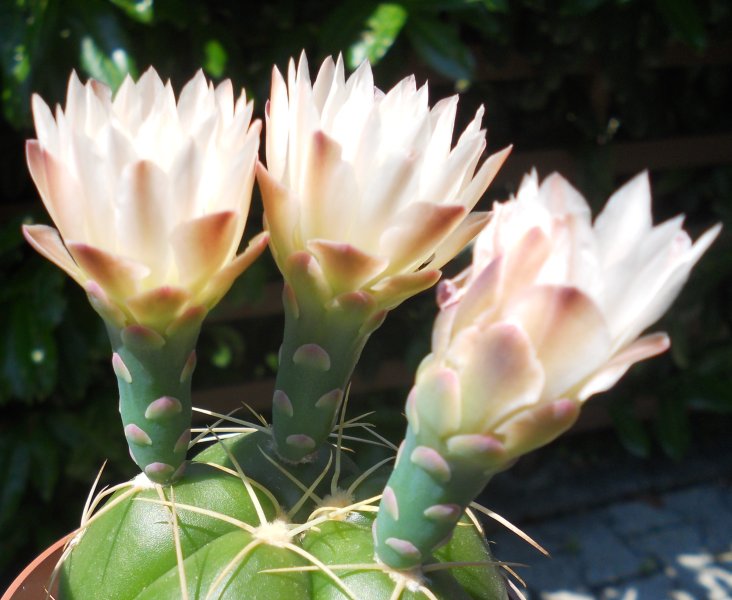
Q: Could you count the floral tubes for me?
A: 3